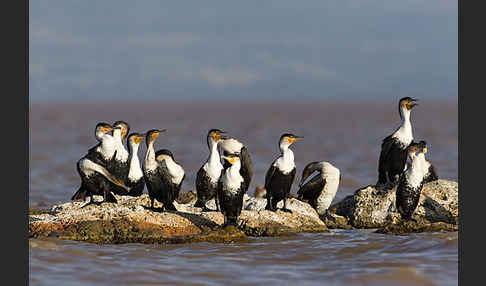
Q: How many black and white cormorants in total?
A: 14